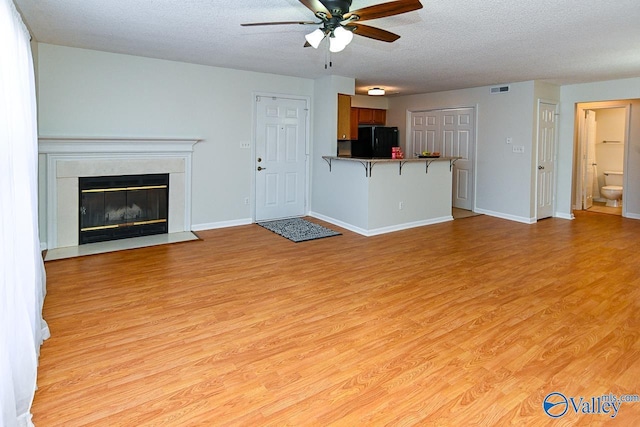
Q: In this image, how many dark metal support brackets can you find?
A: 6